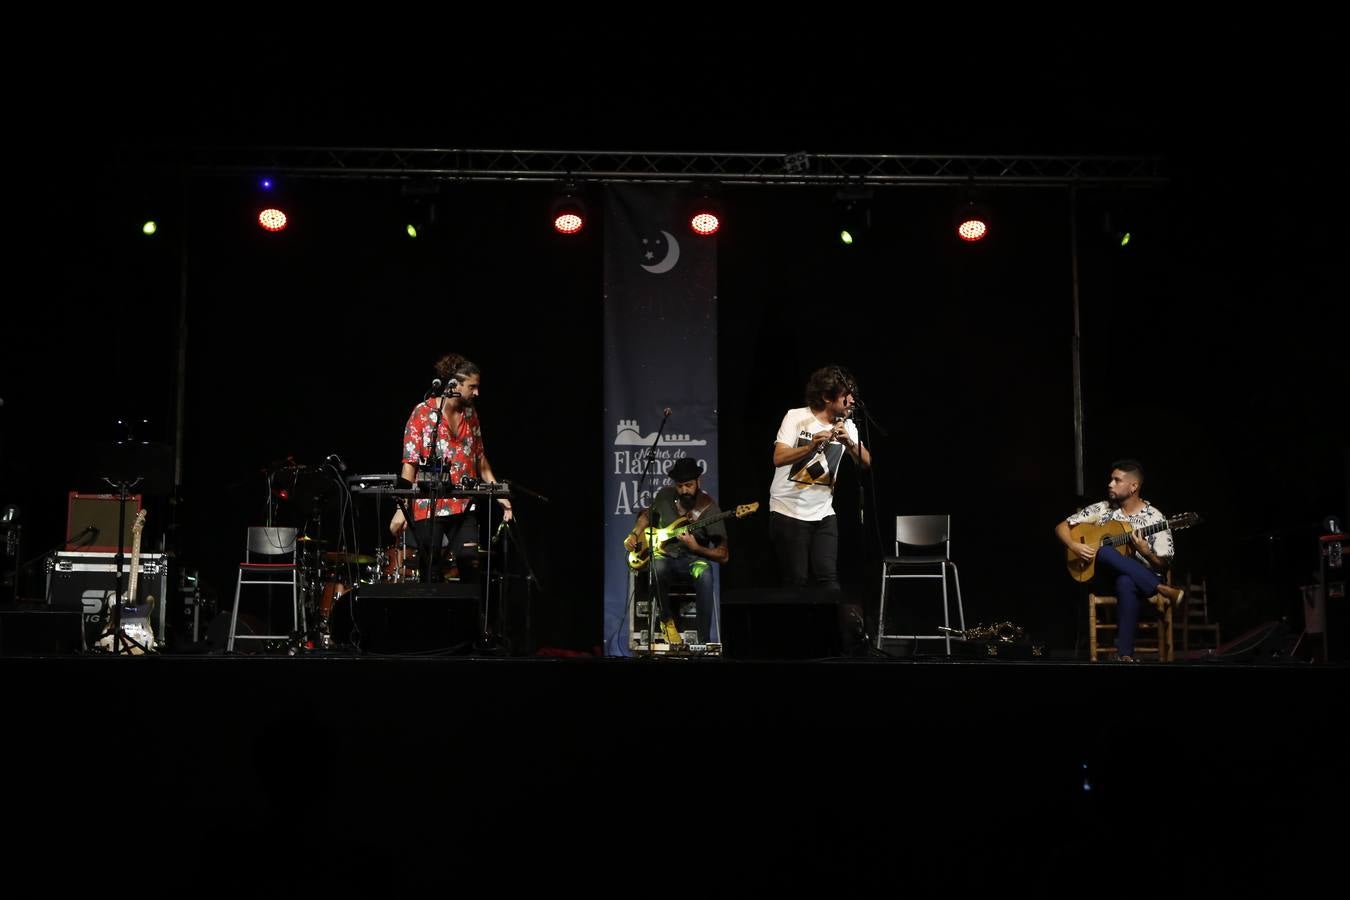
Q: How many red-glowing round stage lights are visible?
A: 4